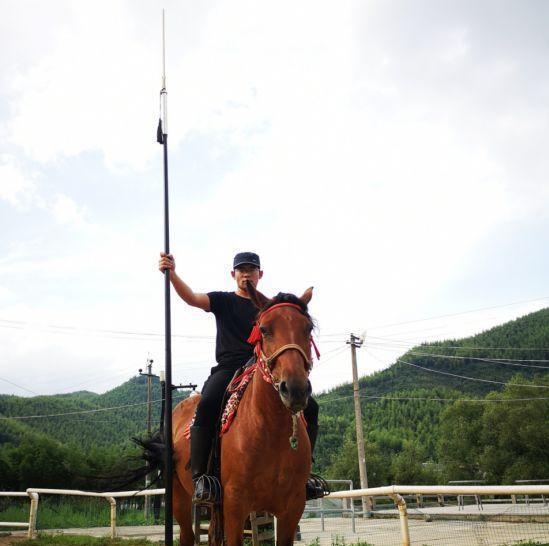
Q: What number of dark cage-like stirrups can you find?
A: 2